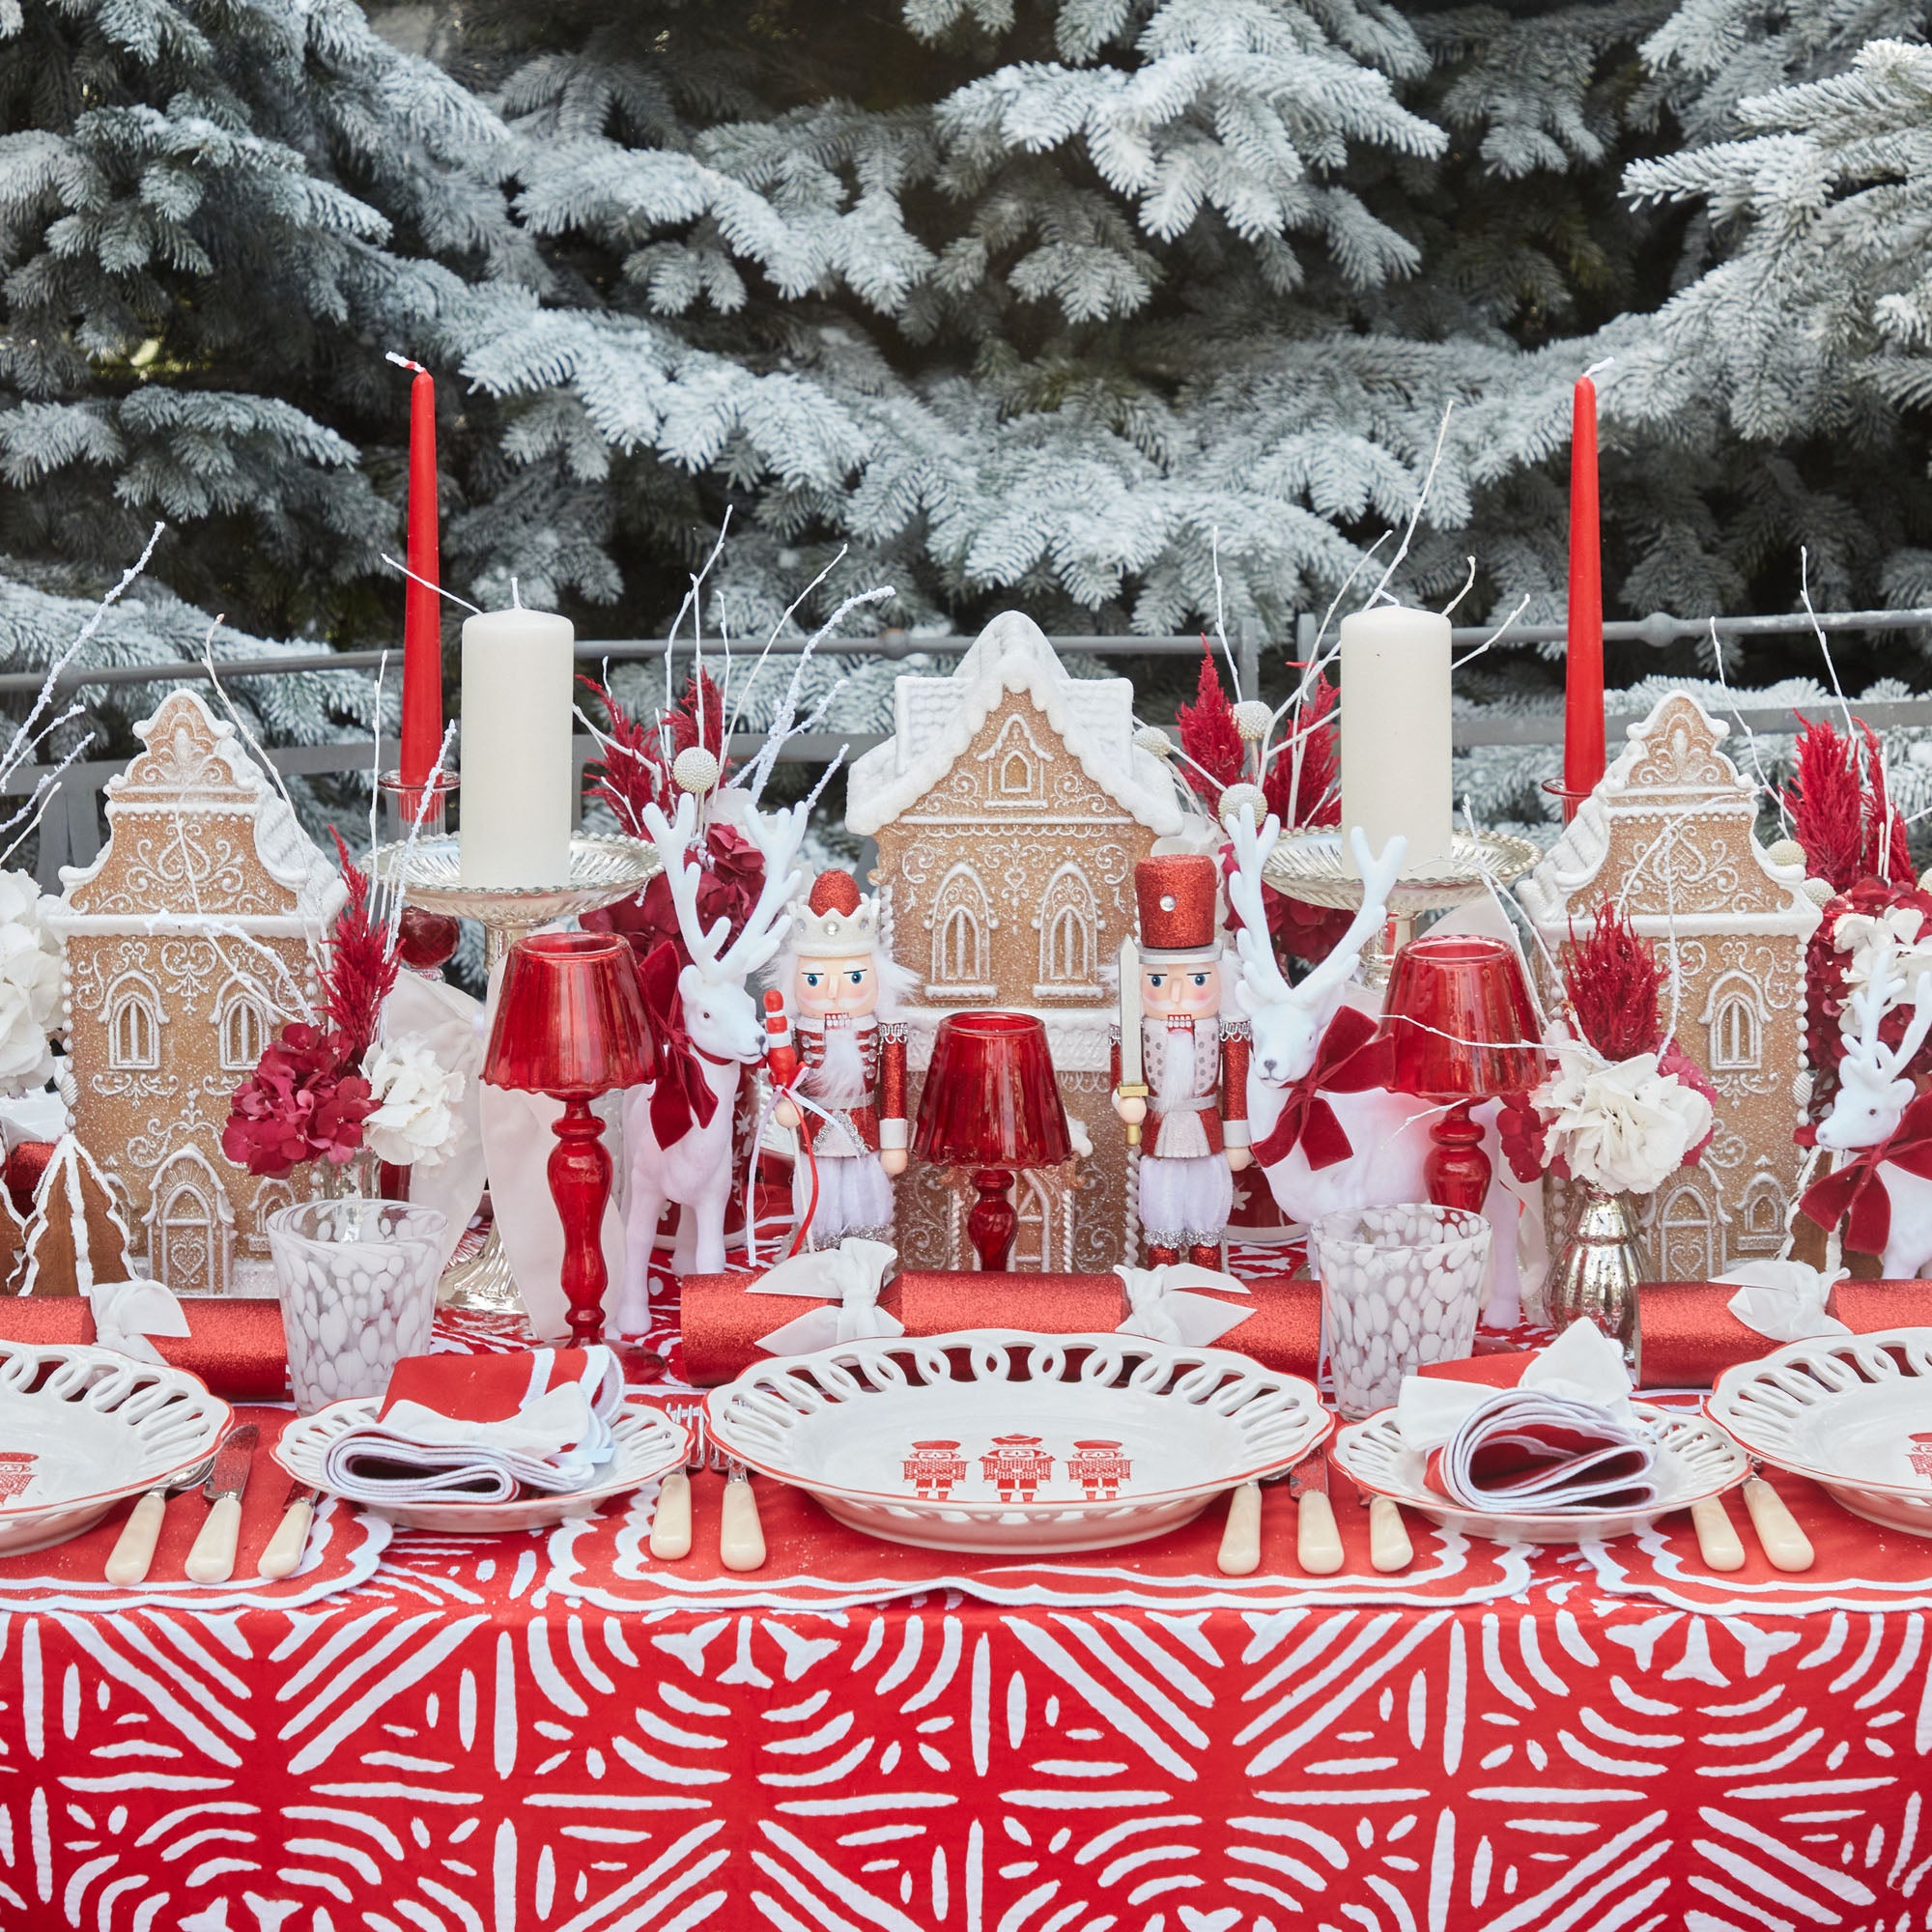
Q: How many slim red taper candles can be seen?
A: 2